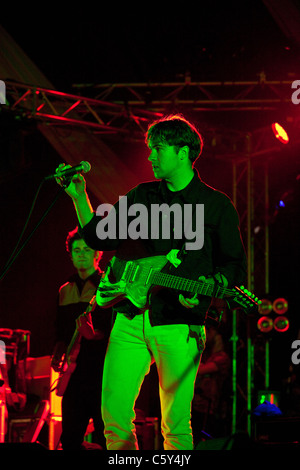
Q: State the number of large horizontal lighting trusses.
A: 2